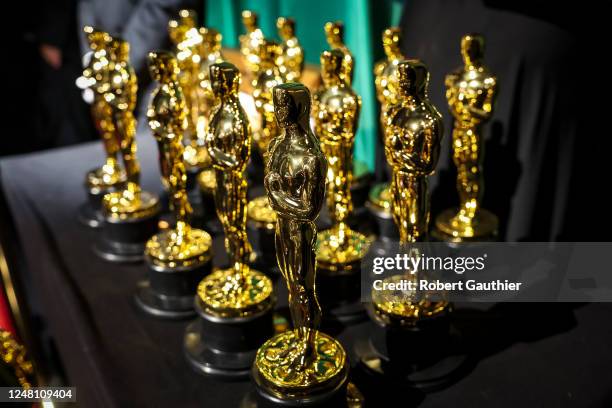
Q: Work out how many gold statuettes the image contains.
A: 15